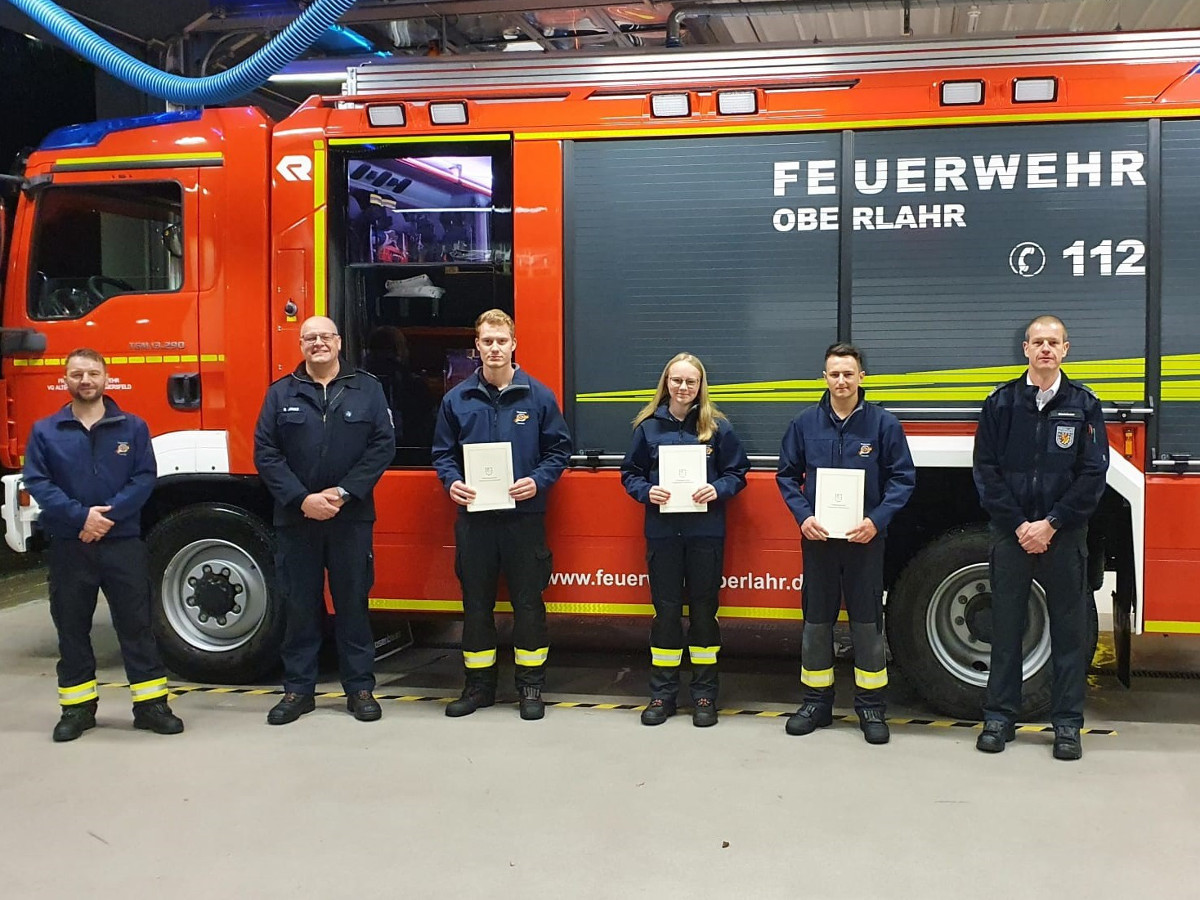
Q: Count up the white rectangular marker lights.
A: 6